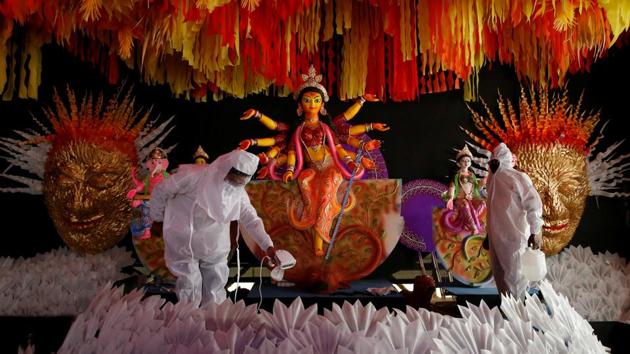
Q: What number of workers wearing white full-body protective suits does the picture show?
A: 2